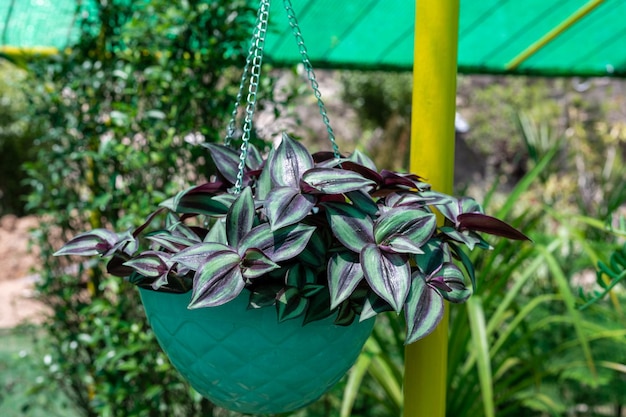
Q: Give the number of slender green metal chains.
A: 3